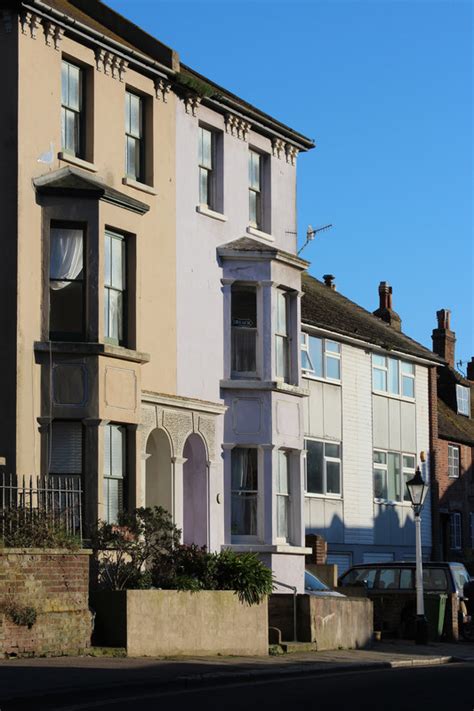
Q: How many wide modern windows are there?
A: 4